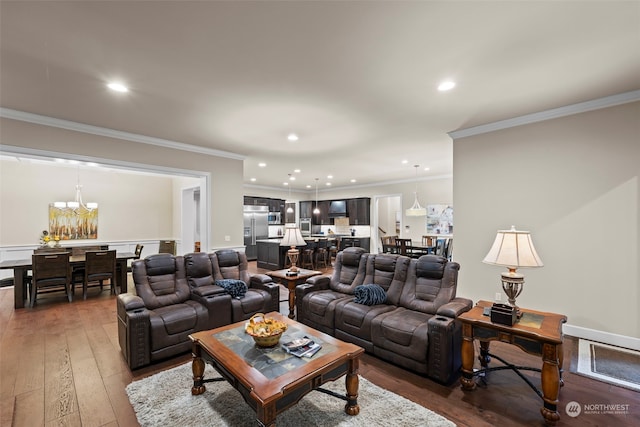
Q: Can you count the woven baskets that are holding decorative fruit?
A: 1